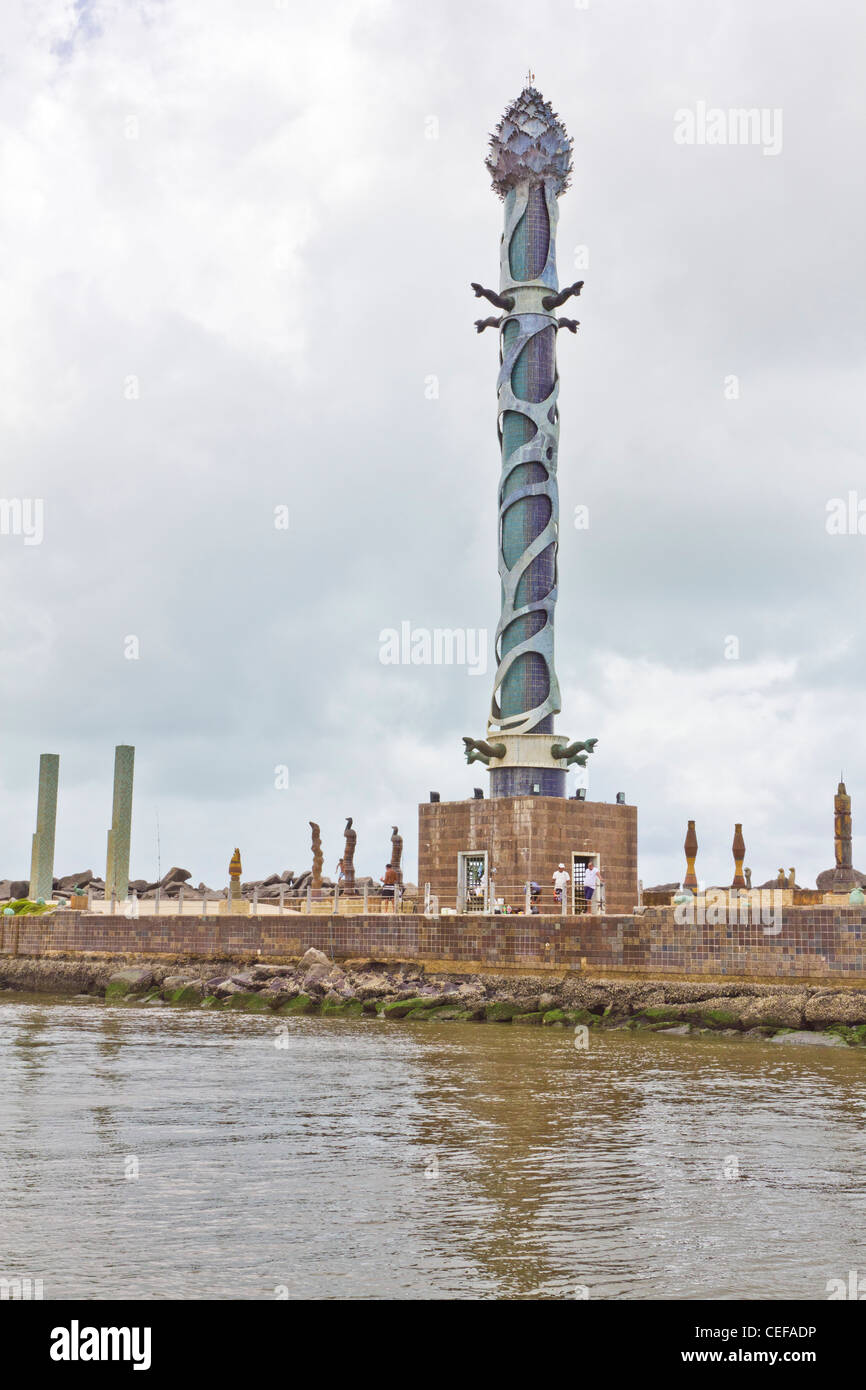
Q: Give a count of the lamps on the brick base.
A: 5